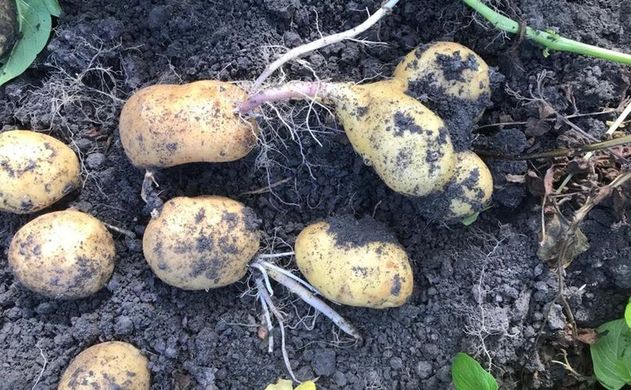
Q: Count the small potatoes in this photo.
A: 9